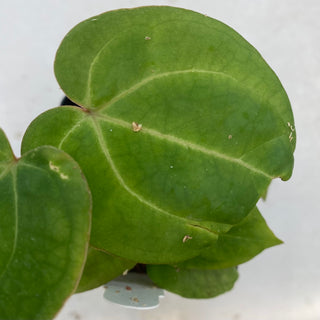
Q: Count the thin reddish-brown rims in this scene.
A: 2